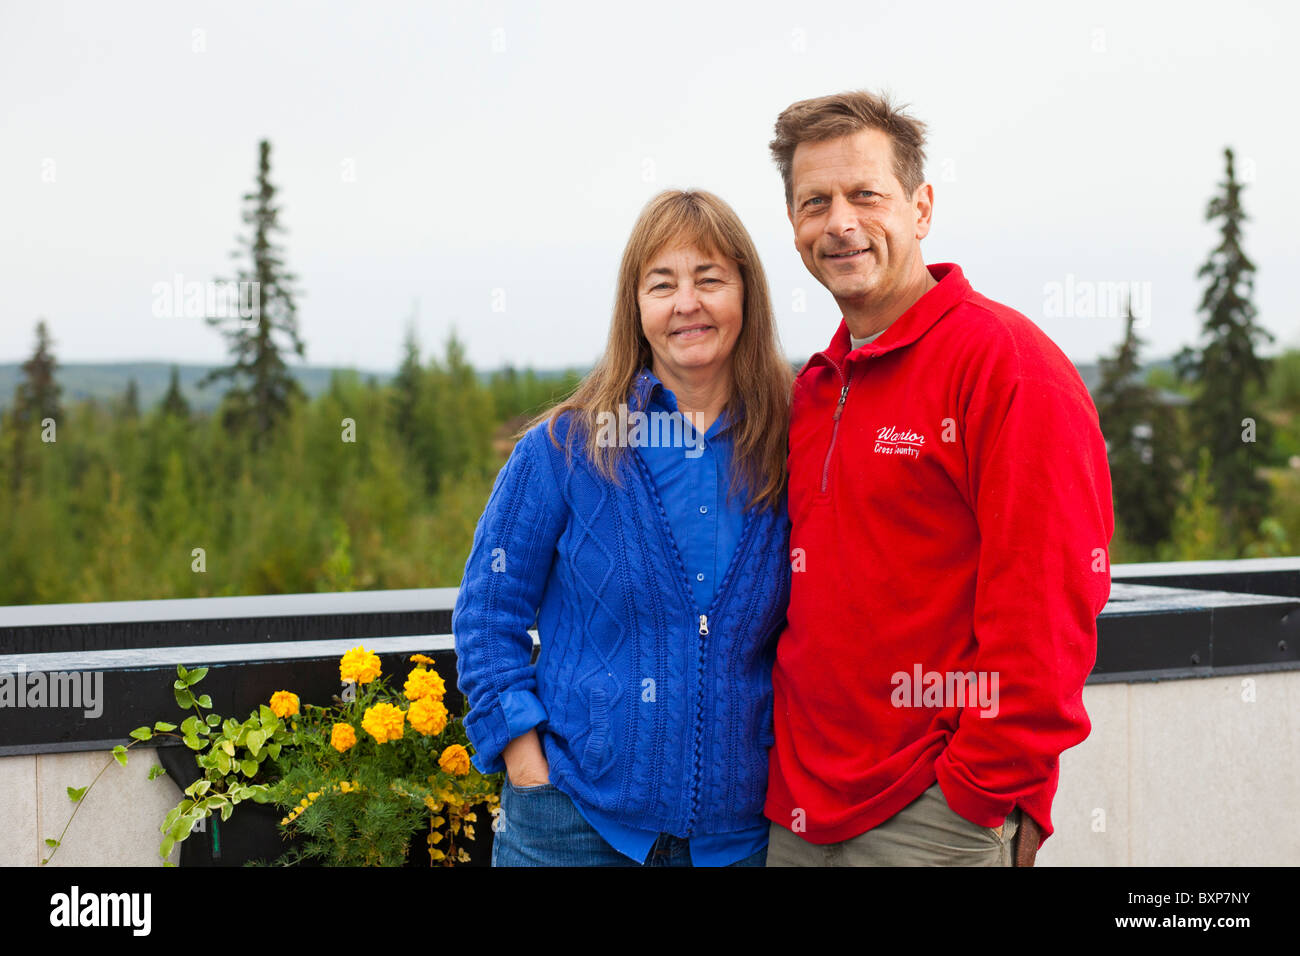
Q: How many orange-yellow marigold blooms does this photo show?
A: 8